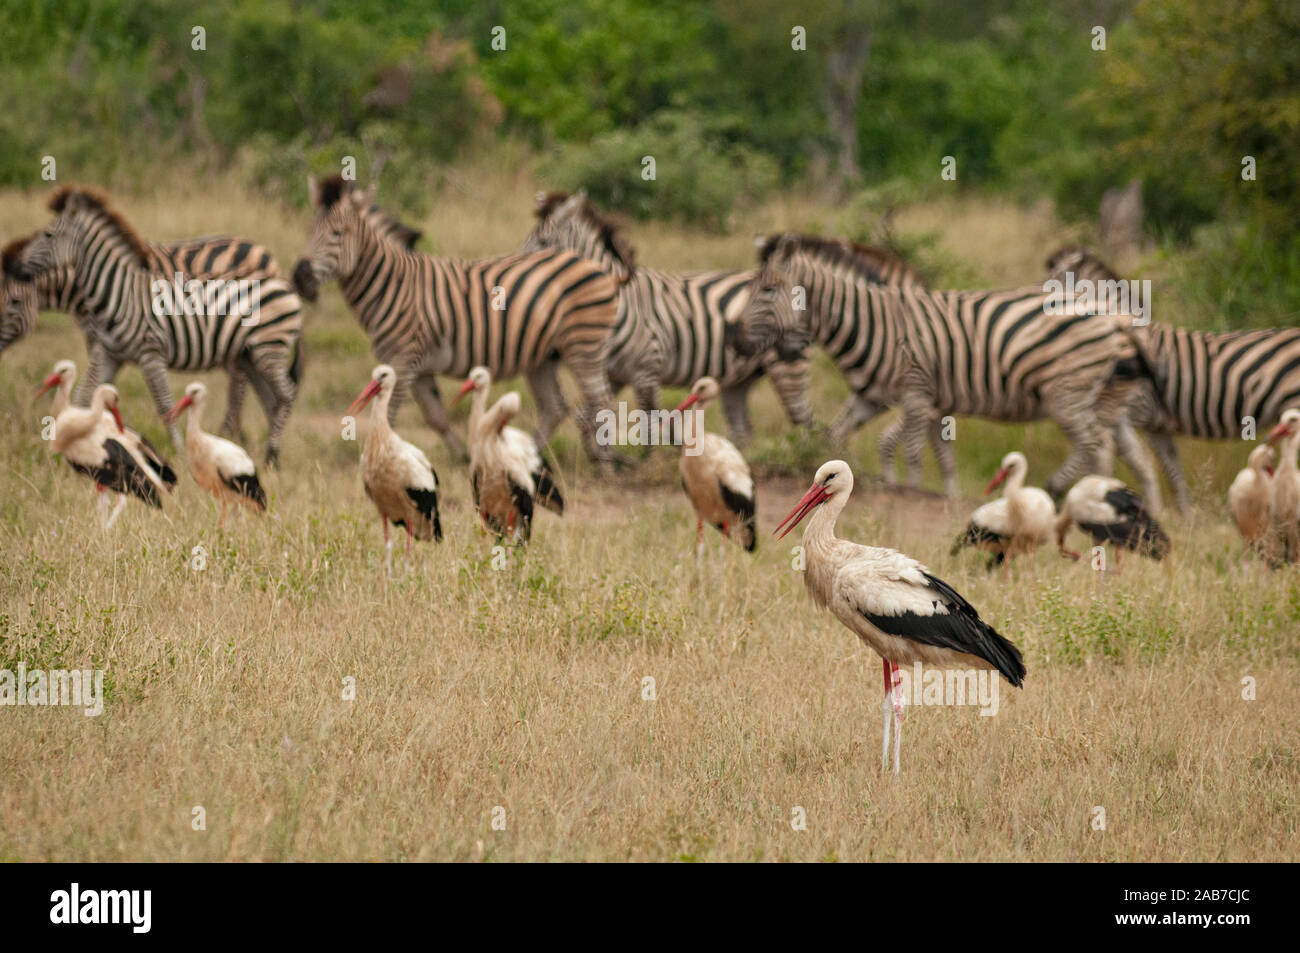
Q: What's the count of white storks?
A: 12